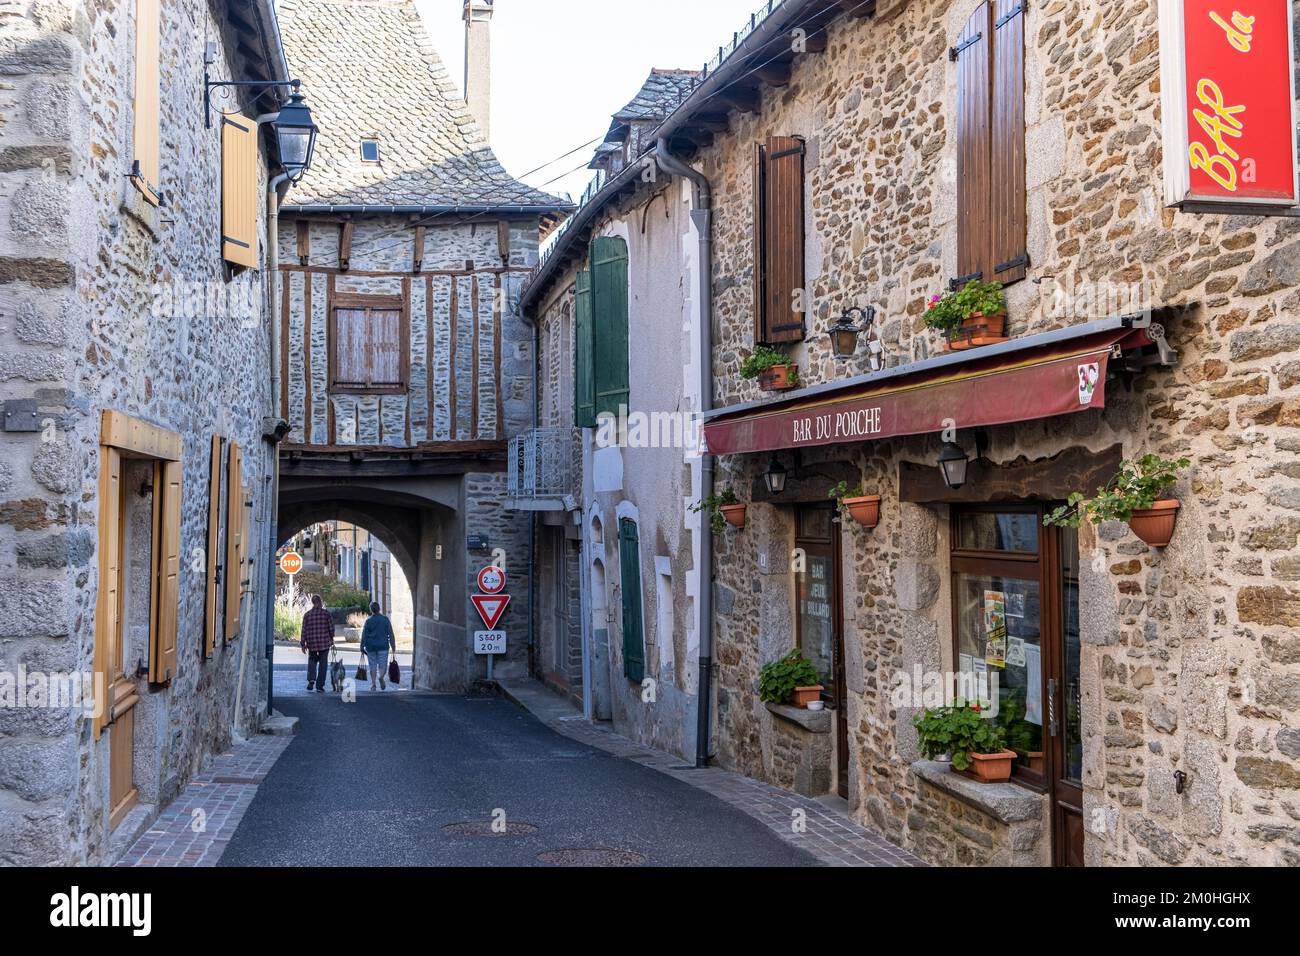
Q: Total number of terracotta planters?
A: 7